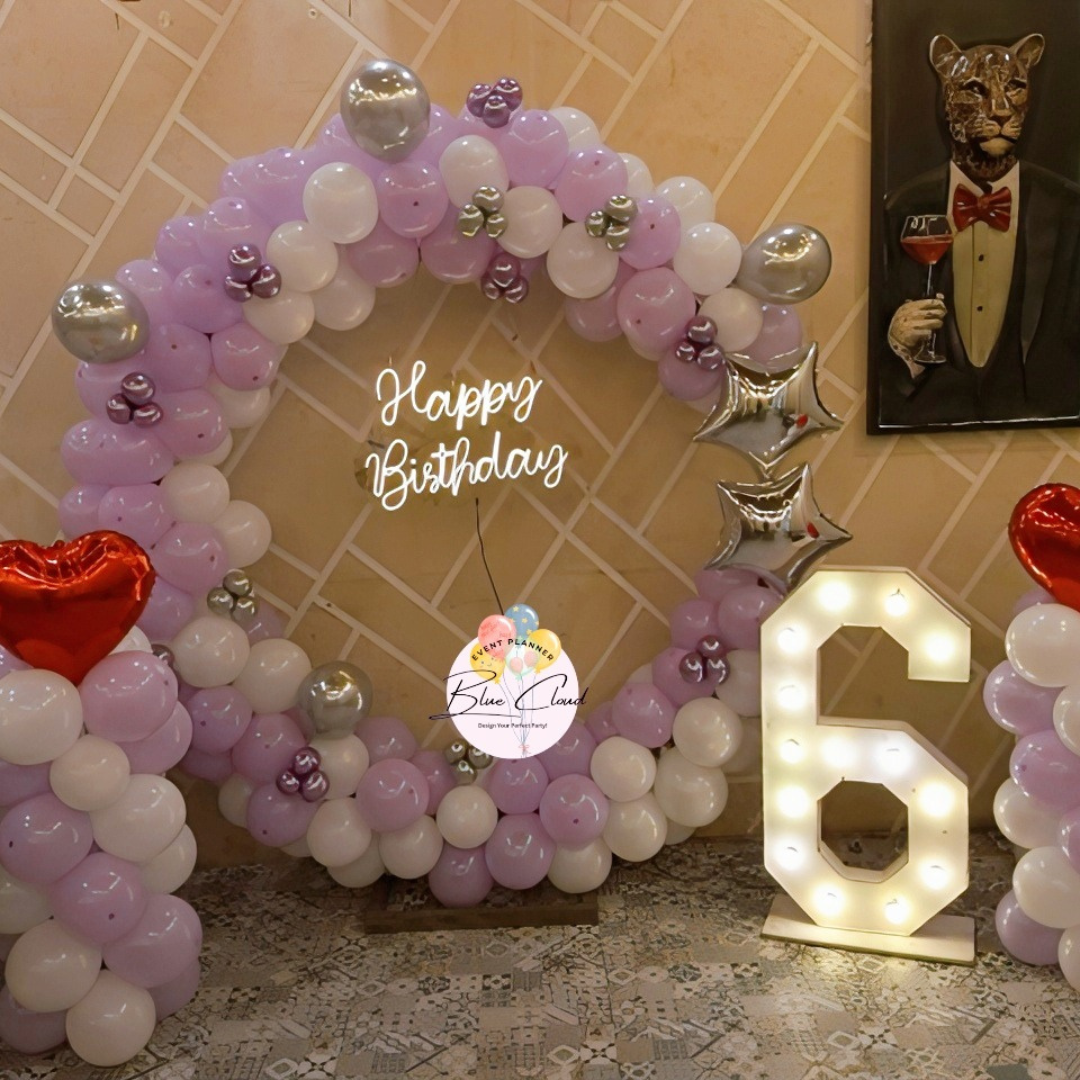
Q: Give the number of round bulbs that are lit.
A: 14